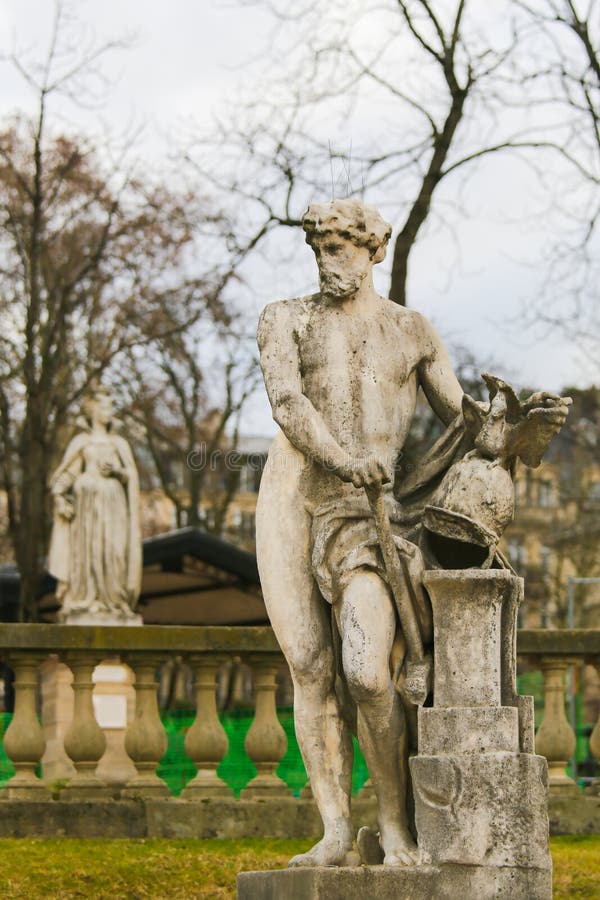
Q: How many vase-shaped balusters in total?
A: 7